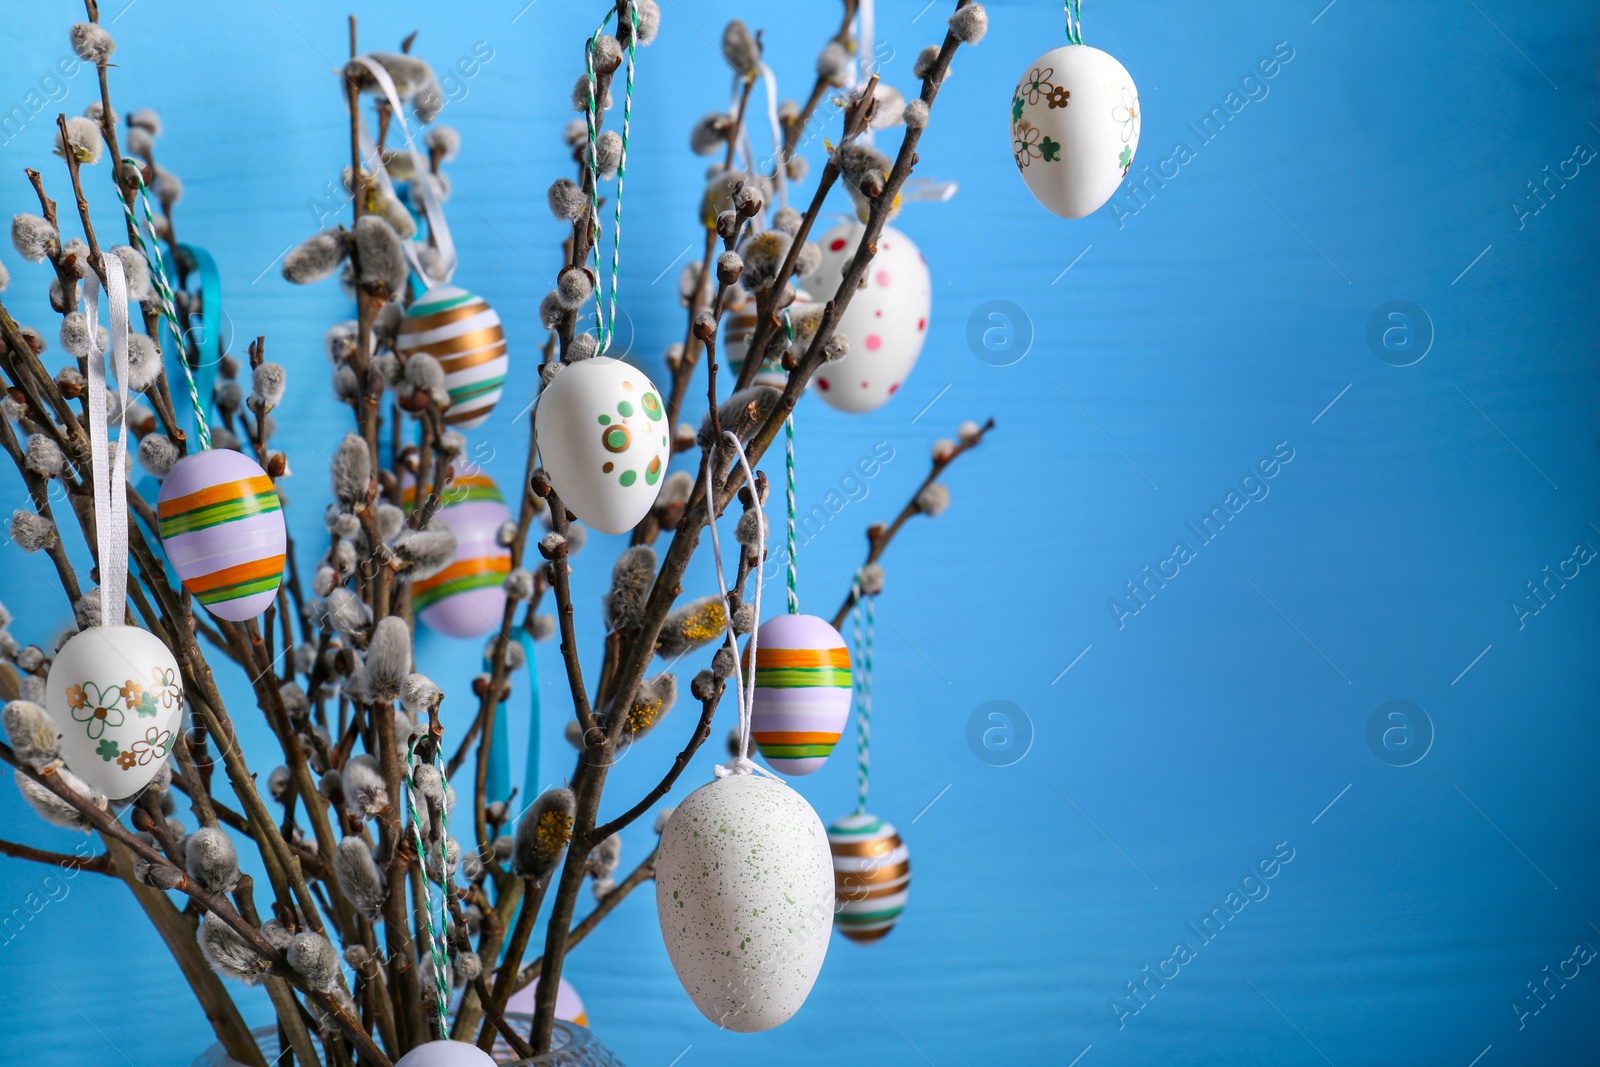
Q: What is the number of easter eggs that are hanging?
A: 13